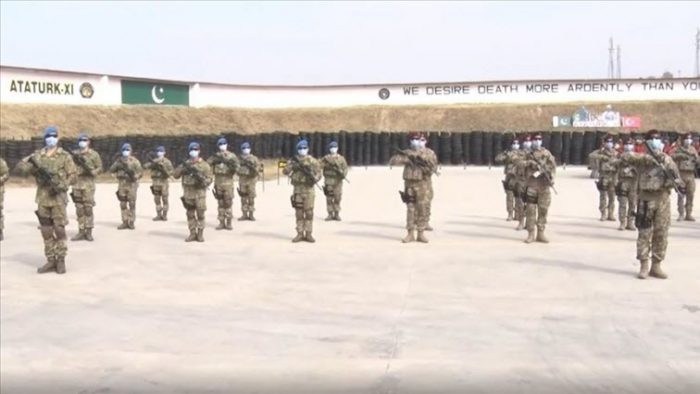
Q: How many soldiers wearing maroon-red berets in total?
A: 9